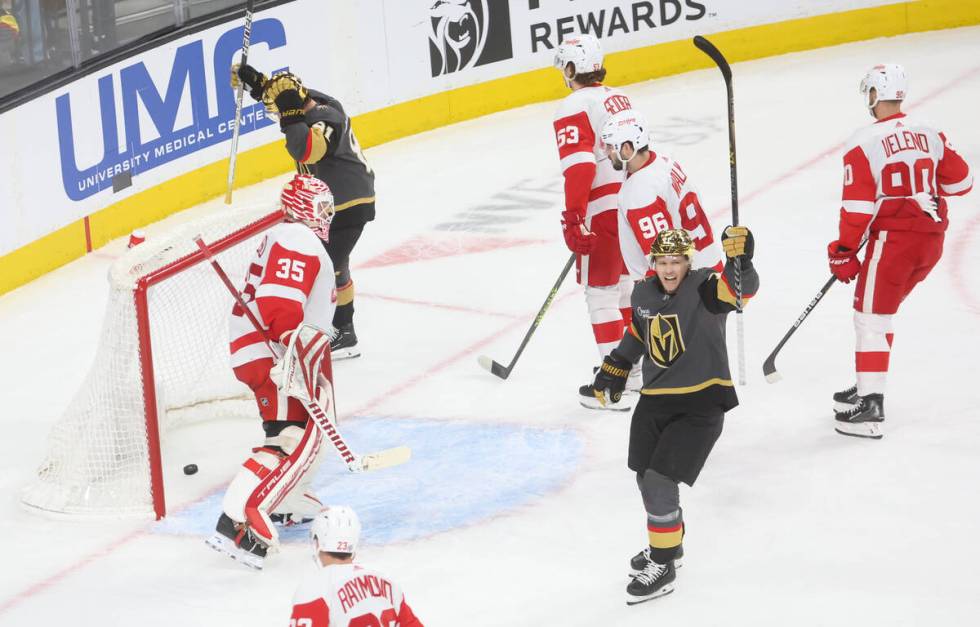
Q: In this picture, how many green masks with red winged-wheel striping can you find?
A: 0